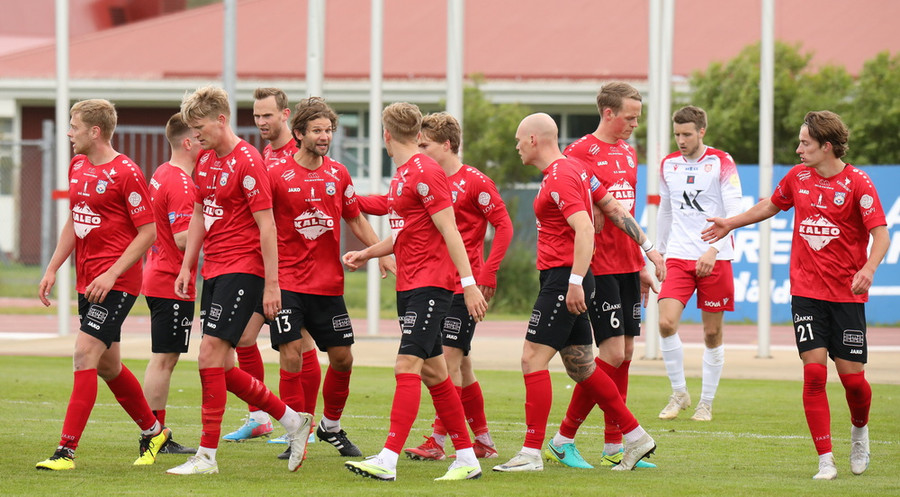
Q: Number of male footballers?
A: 11